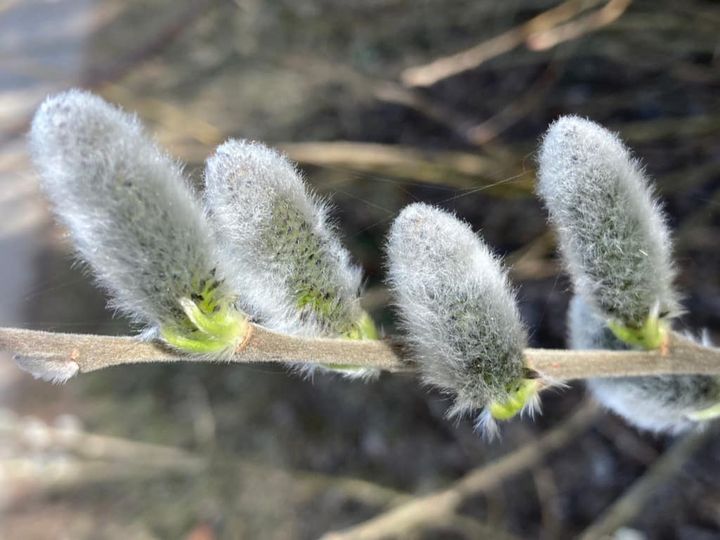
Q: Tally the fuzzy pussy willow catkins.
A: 5